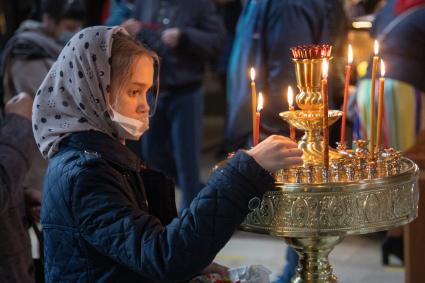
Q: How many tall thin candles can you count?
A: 7